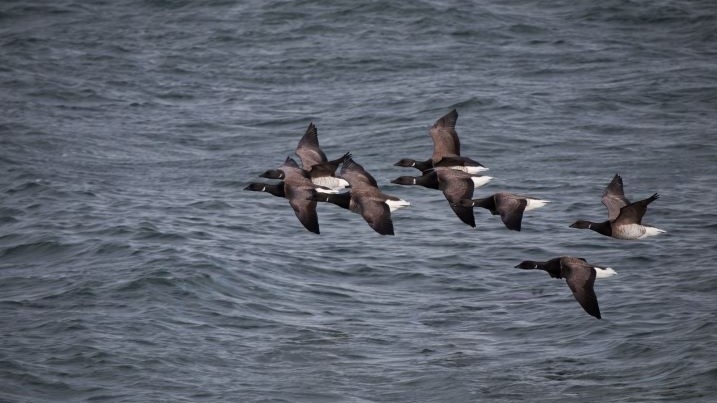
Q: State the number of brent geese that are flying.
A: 8